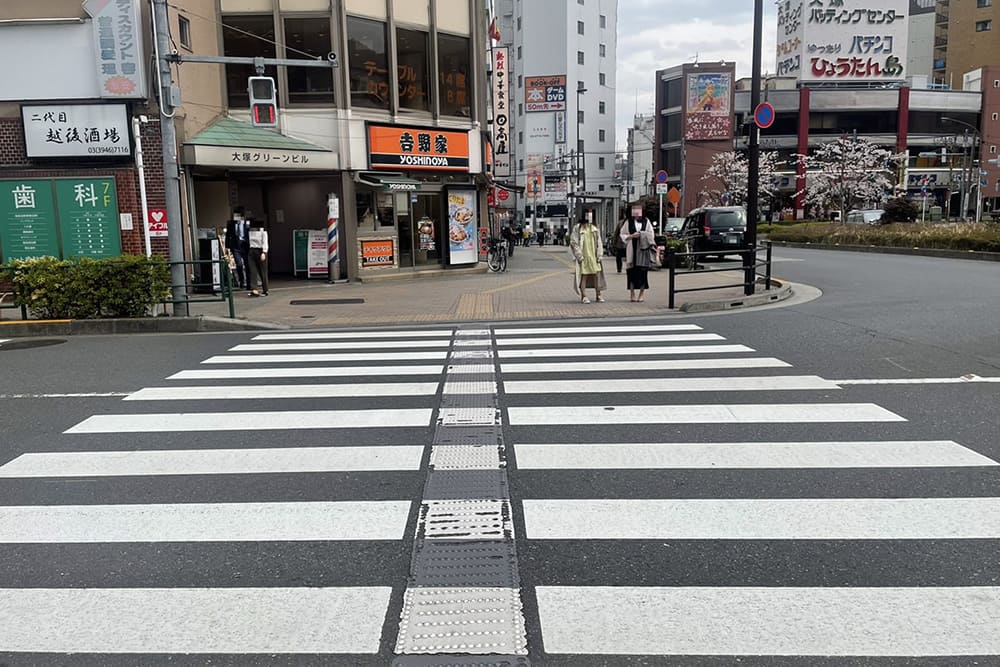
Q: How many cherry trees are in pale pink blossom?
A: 2